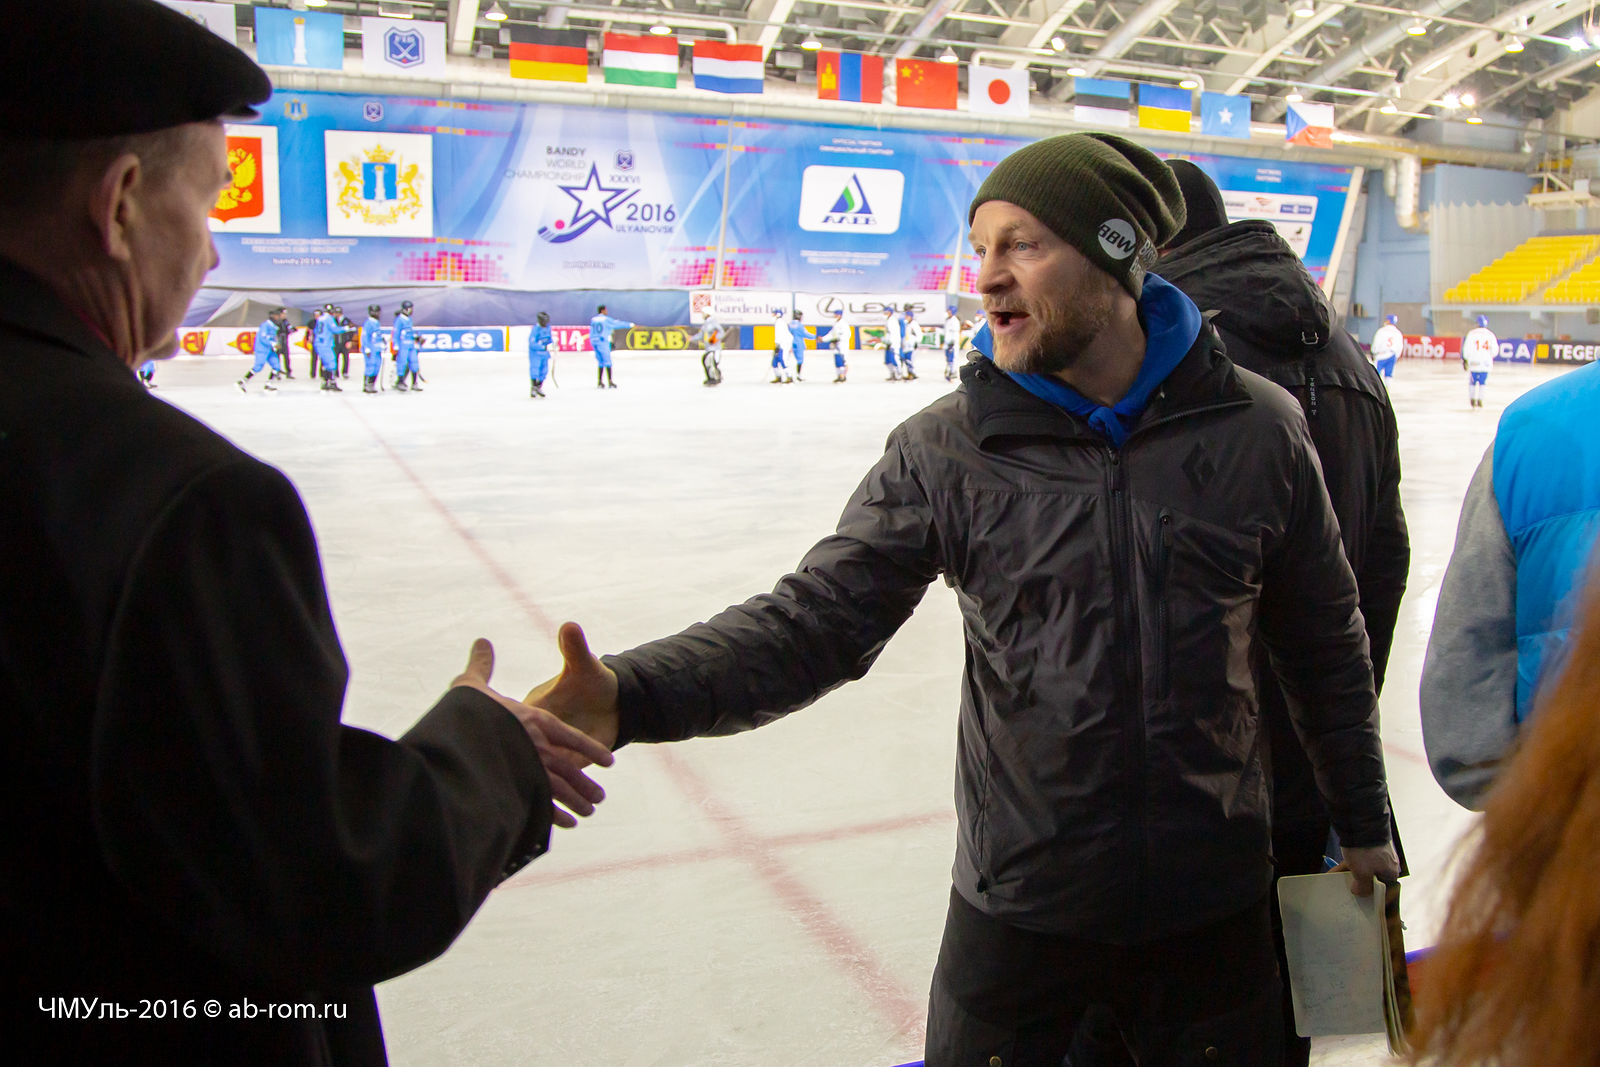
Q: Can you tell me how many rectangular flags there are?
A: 13